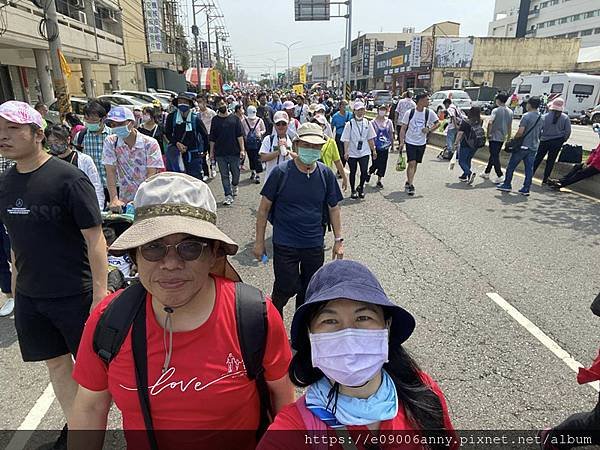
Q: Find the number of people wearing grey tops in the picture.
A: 3